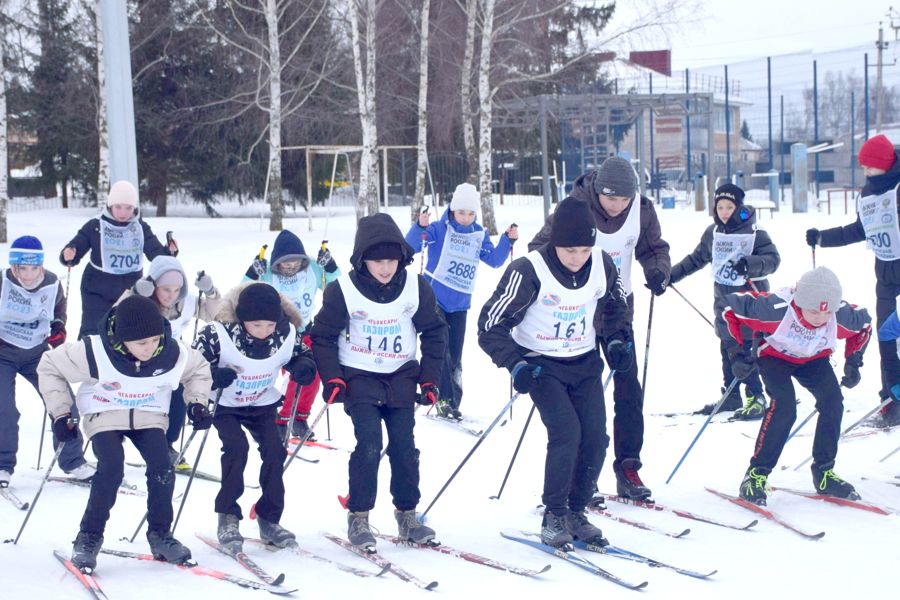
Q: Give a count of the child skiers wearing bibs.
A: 13